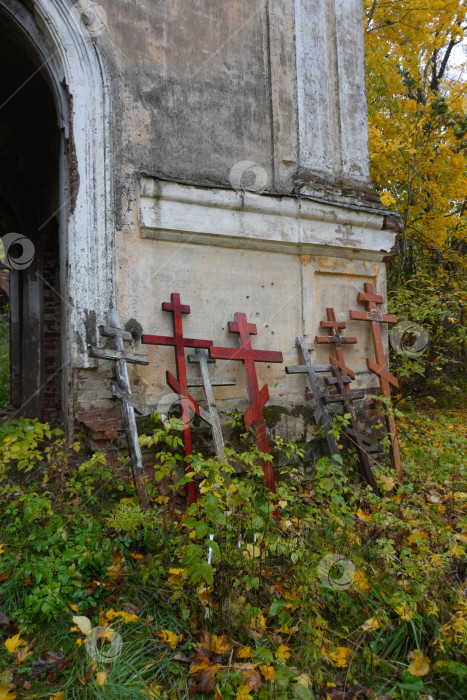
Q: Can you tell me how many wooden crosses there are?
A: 8